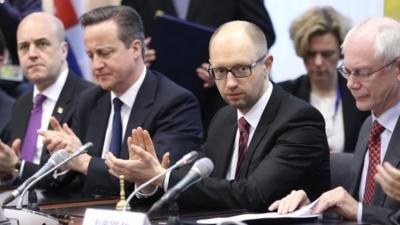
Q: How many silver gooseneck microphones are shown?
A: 2